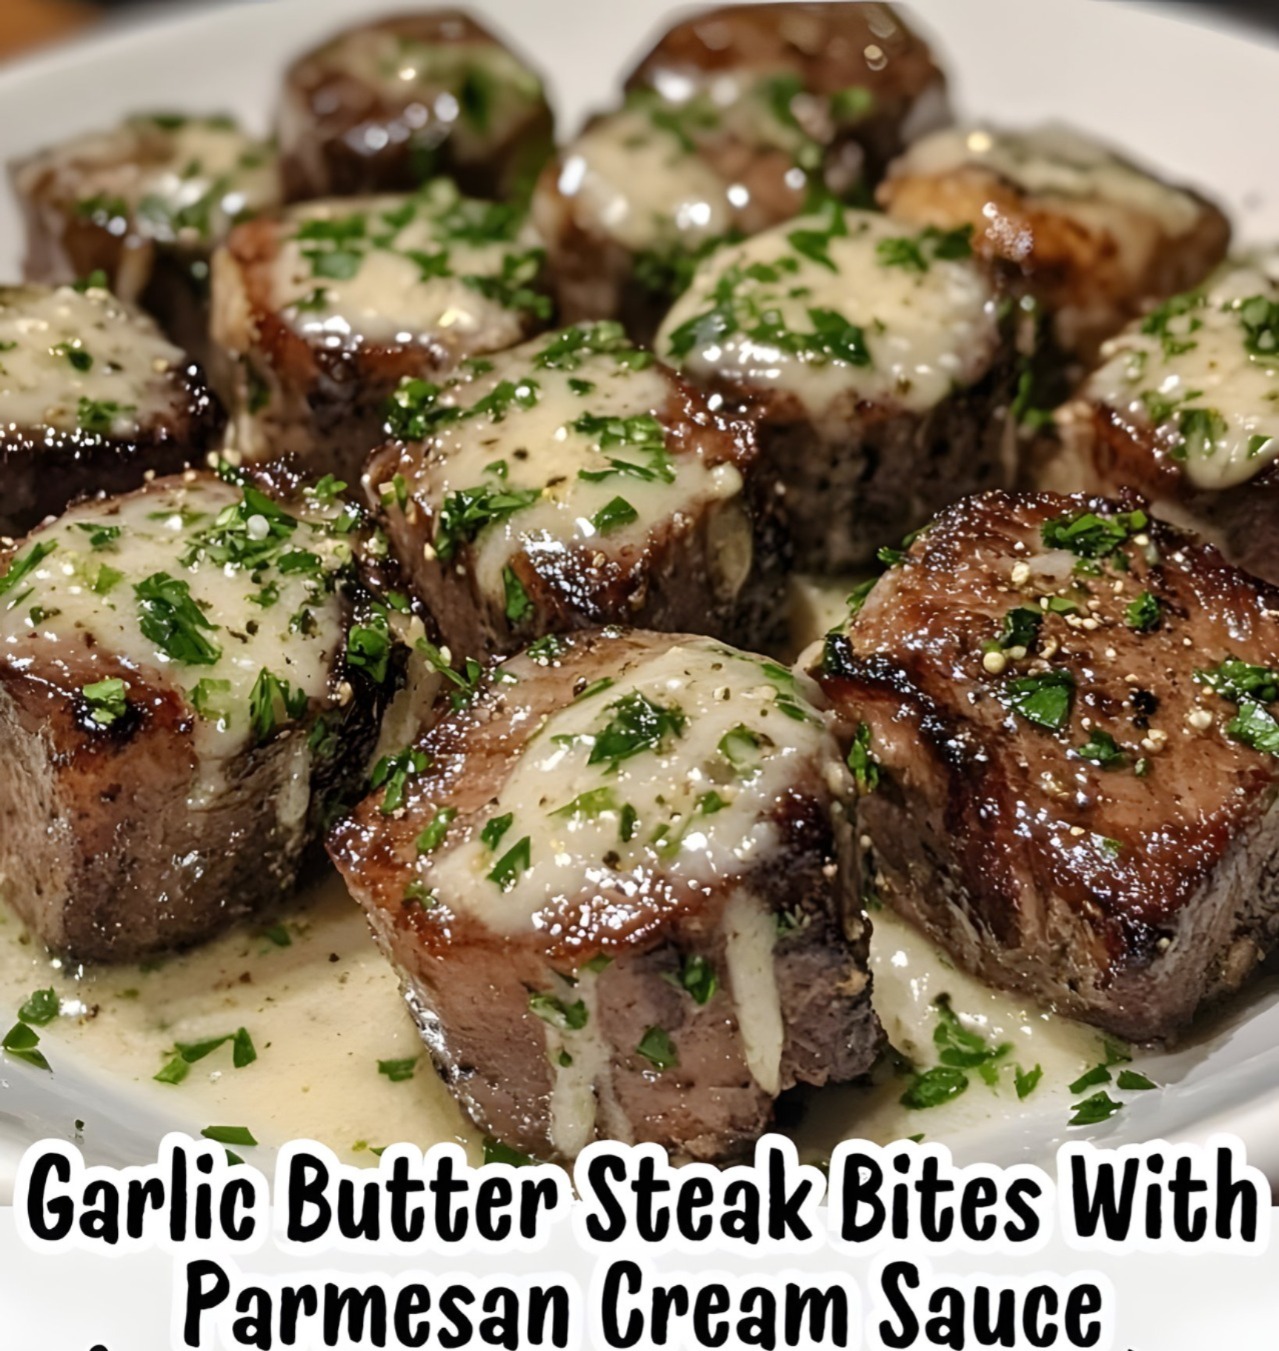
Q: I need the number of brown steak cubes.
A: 13